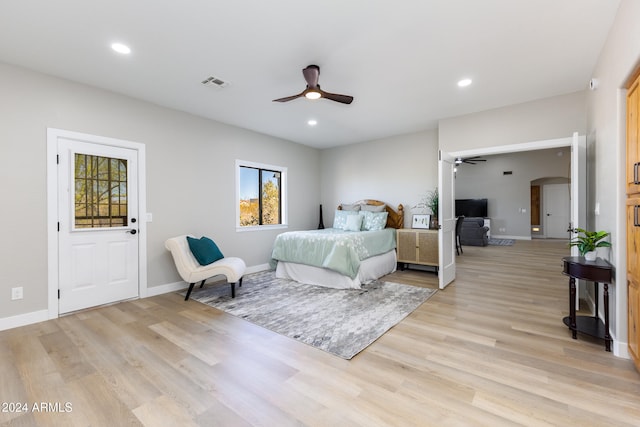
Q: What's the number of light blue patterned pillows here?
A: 2